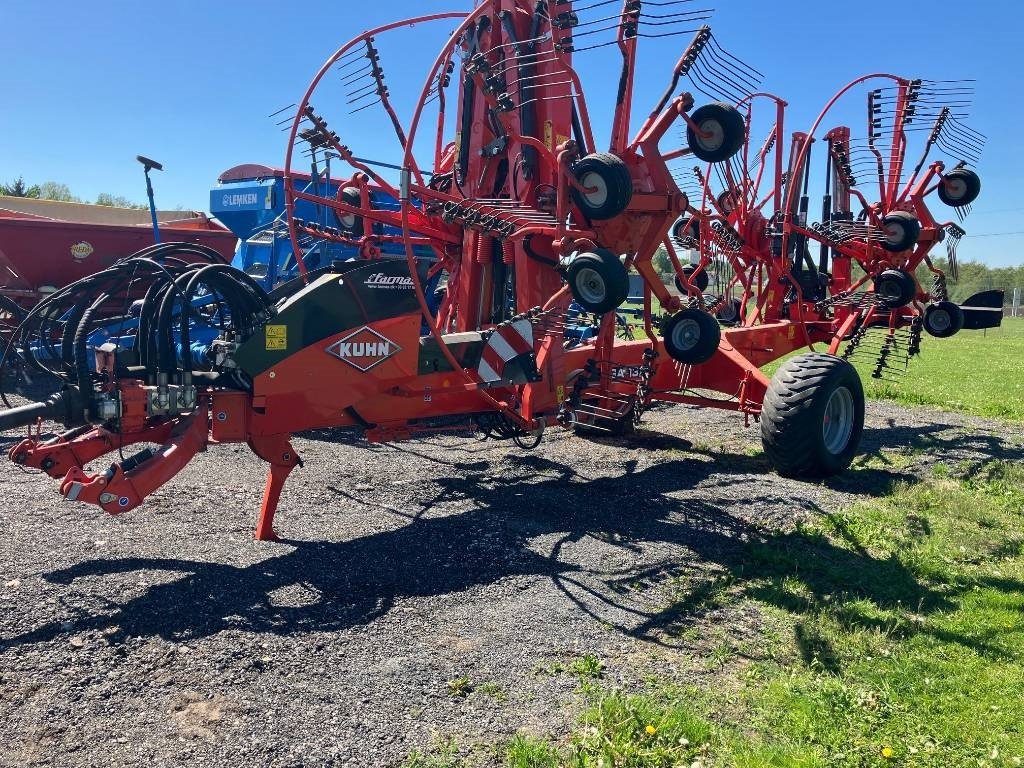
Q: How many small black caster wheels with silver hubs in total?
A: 13